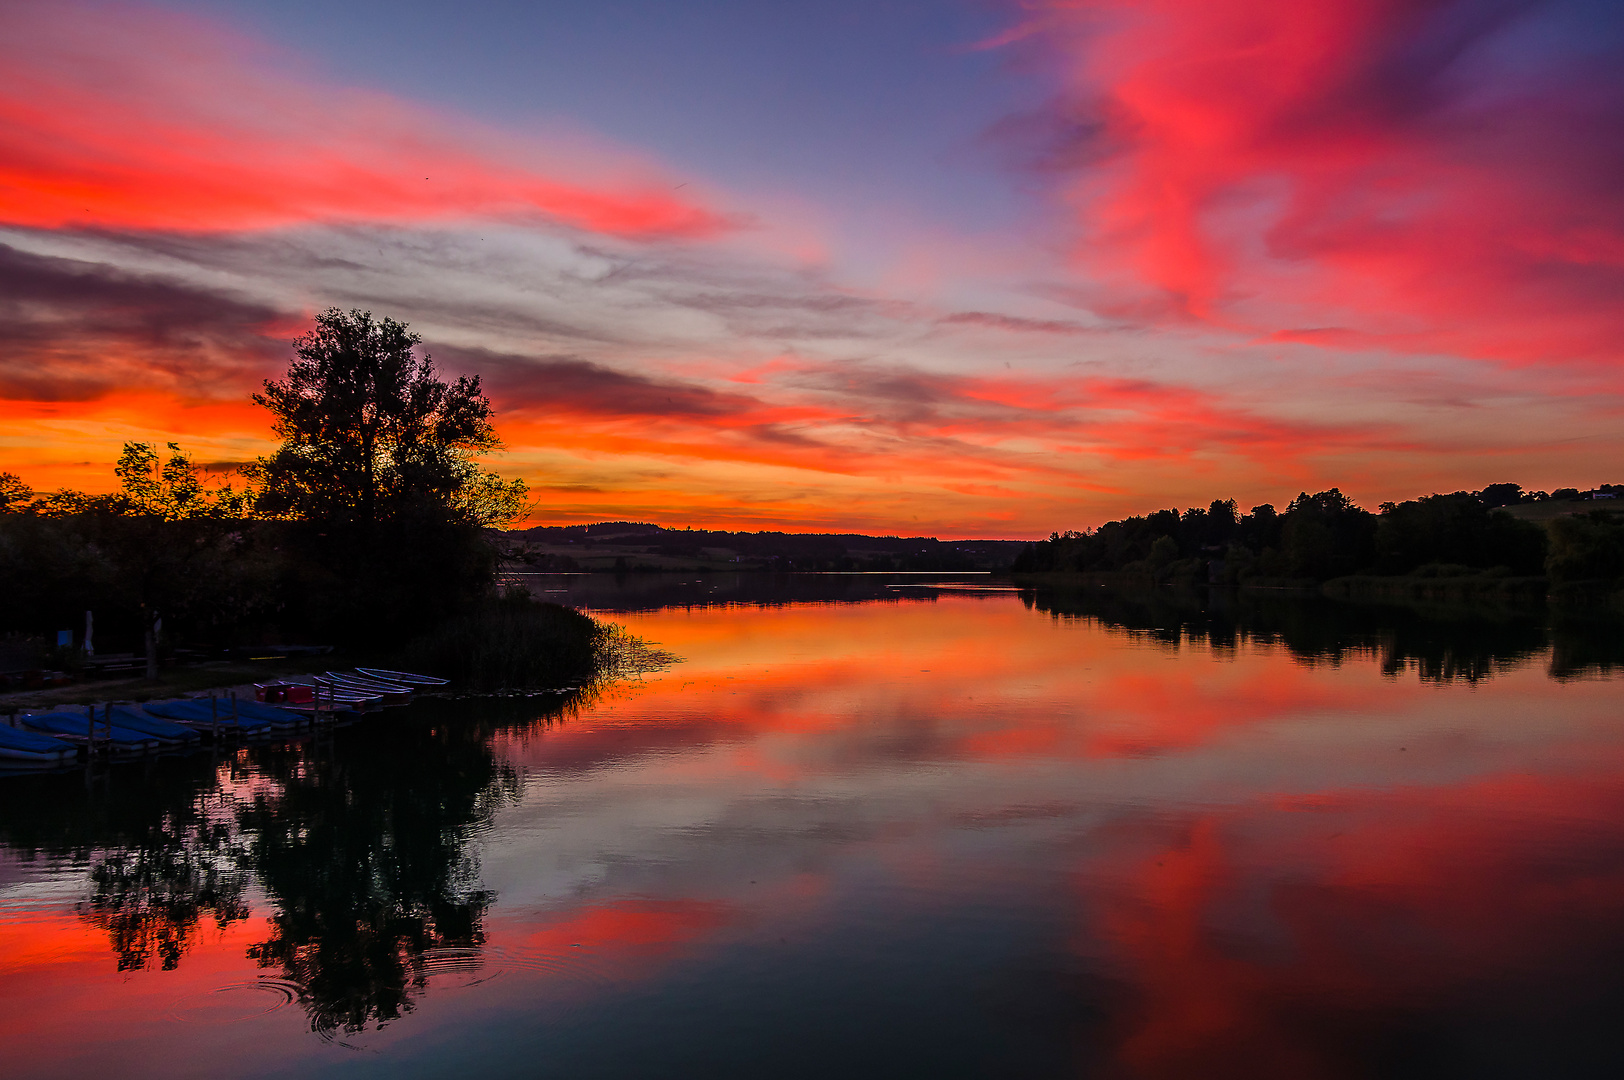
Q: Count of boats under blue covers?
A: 5